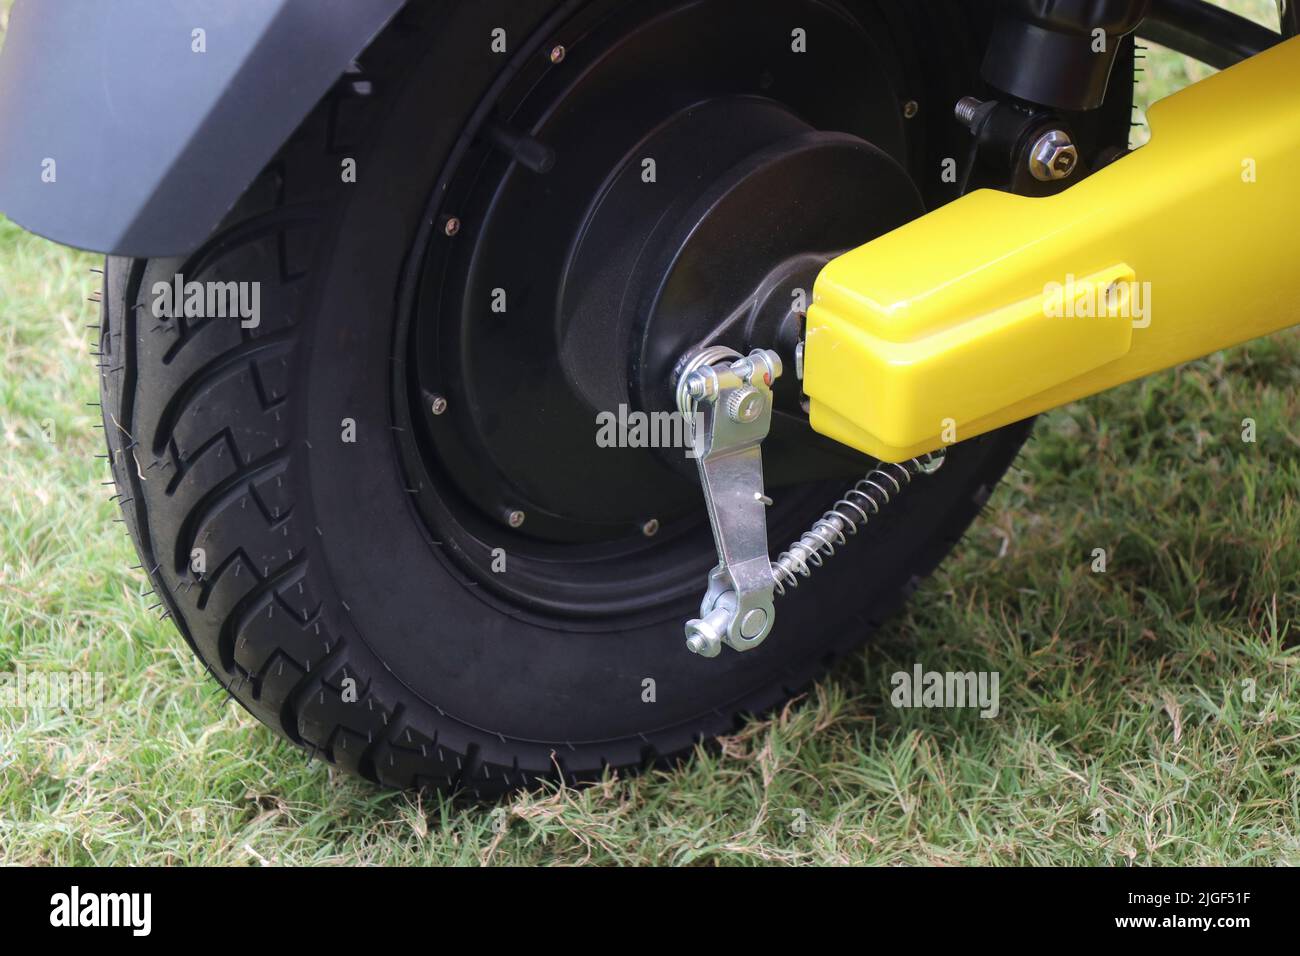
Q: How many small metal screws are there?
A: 6